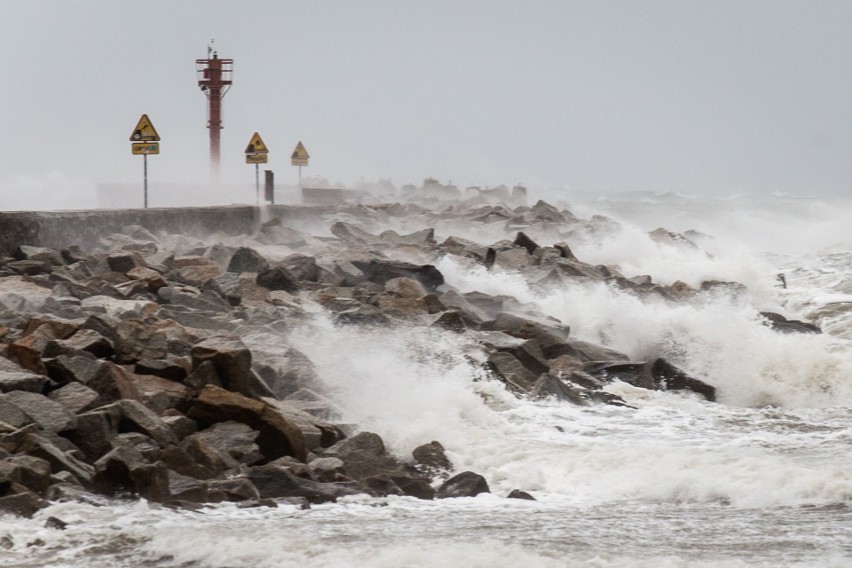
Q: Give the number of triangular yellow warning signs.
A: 3